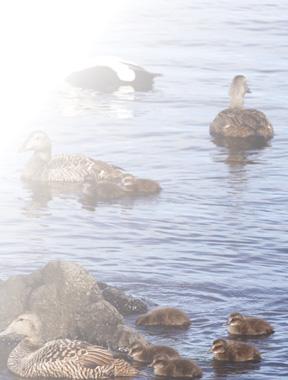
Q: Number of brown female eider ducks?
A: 3